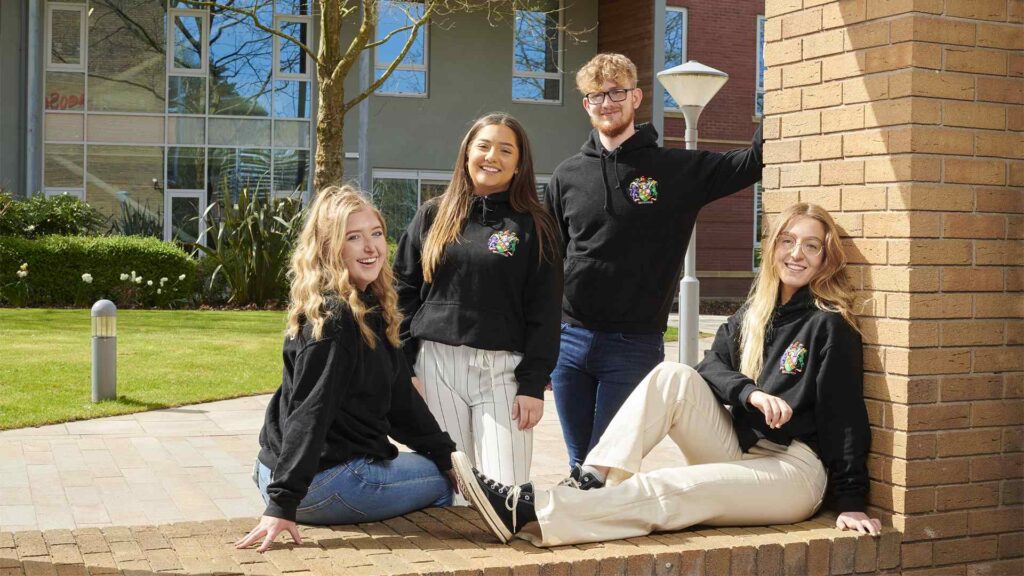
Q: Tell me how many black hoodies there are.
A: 4